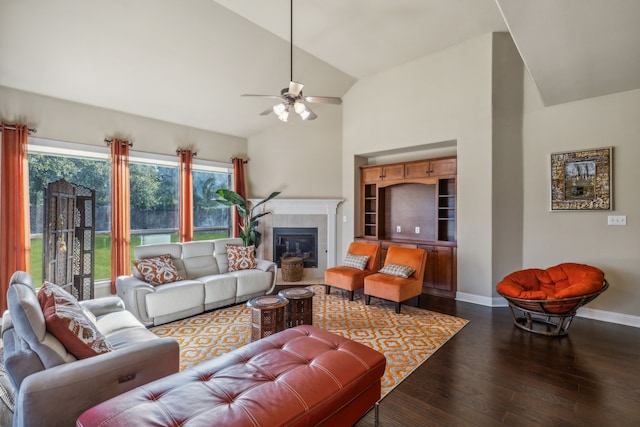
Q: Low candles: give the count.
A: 0